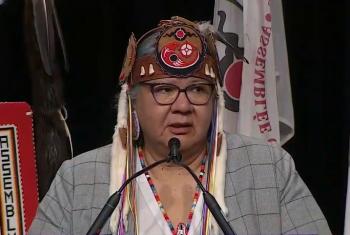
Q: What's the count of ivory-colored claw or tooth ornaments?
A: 4